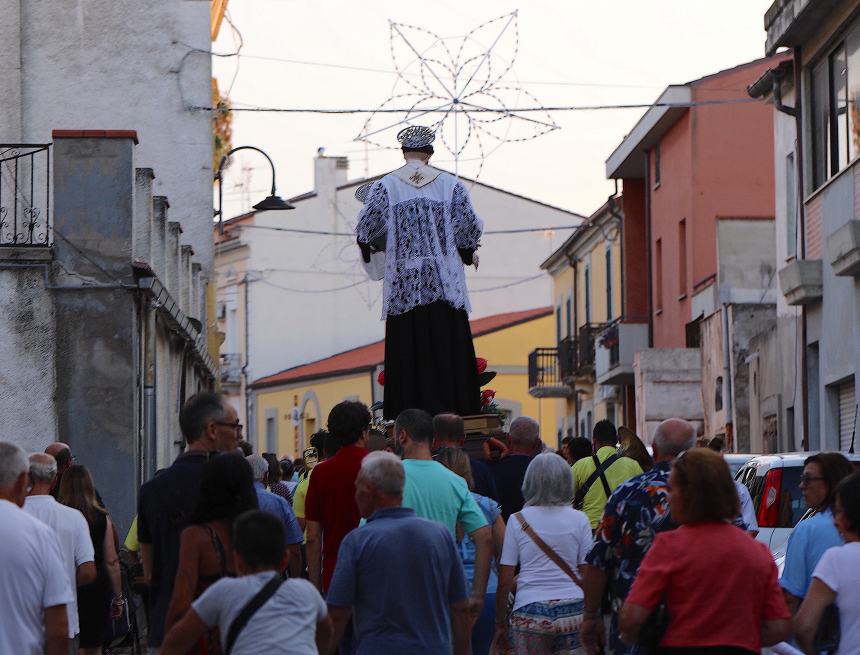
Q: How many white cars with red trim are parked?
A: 1